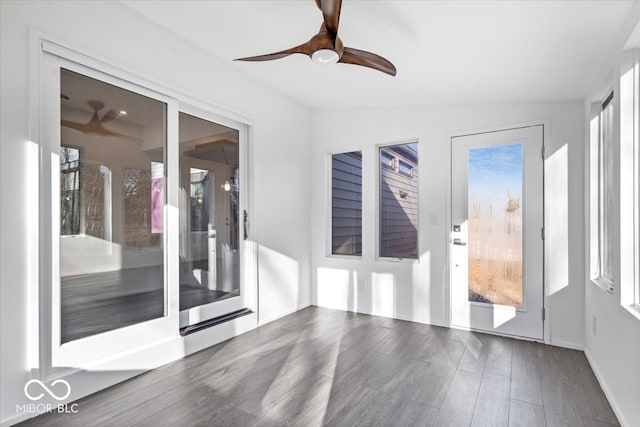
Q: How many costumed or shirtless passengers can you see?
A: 0